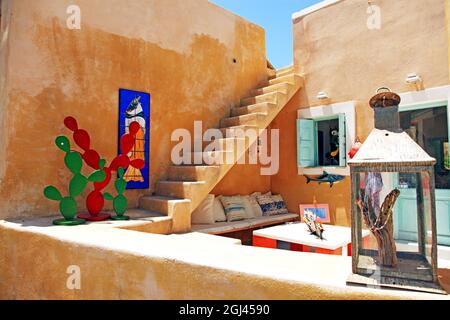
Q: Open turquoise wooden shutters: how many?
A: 2